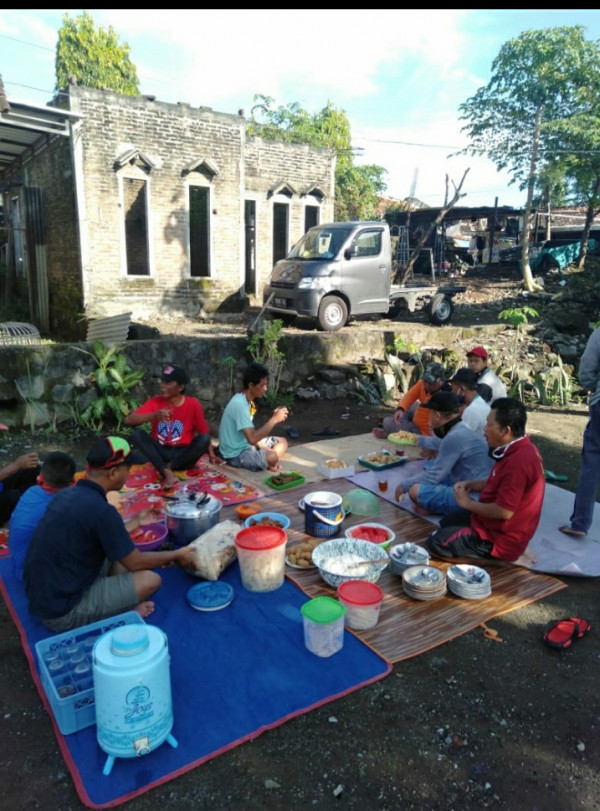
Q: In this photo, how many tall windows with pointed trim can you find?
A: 4